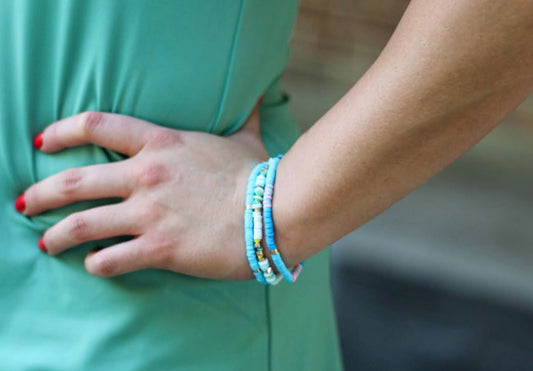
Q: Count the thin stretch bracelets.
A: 3